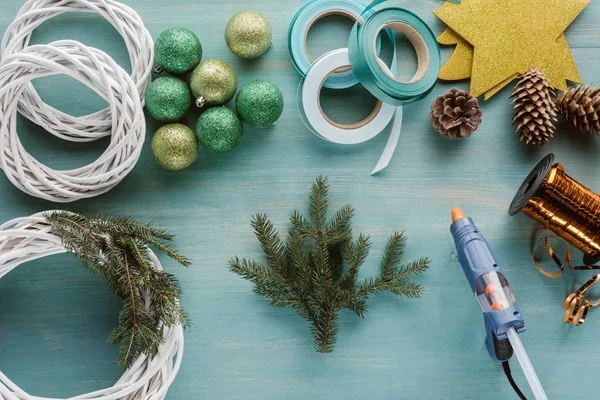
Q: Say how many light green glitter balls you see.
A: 3